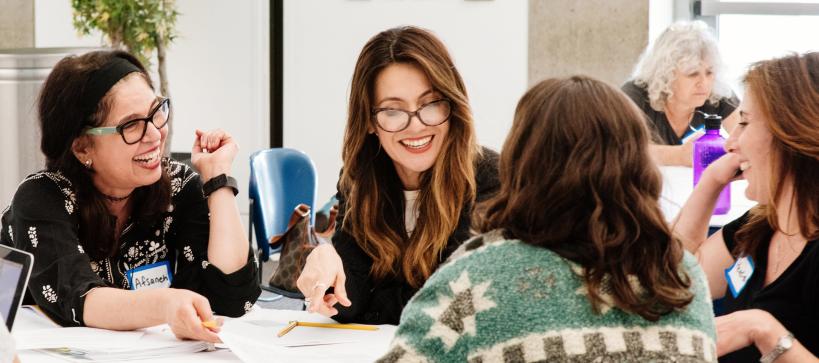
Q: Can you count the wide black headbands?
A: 1